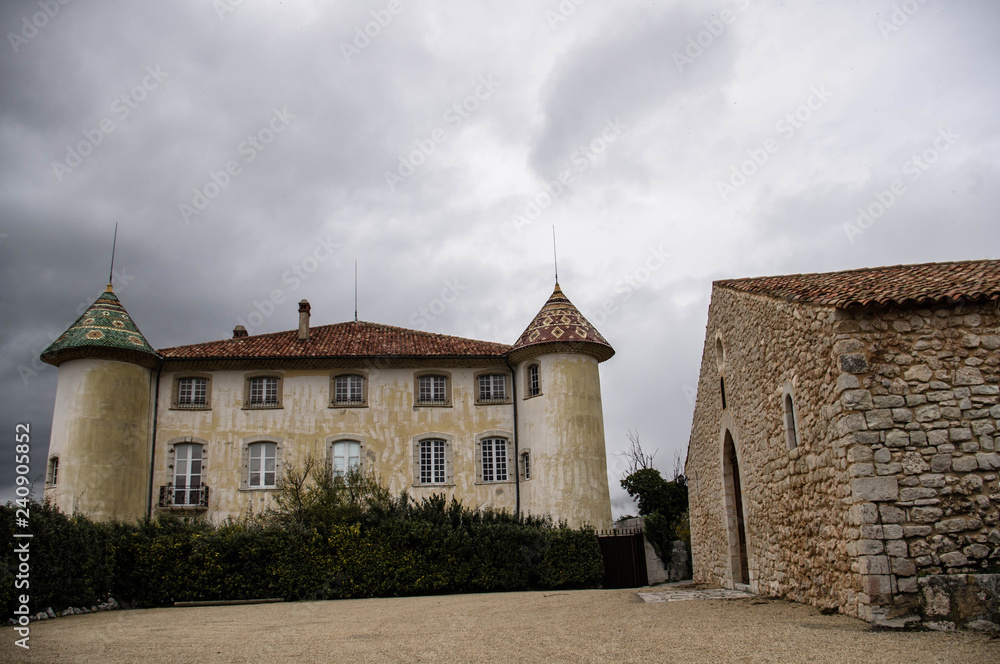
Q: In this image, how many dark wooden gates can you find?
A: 1